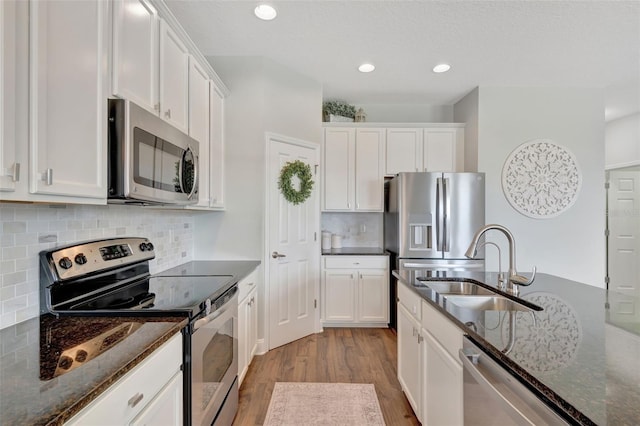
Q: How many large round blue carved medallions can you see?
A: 0